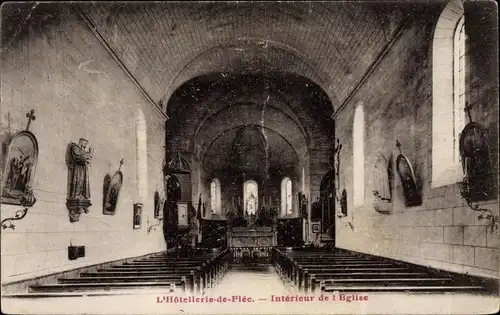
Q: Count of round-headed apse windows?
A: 3